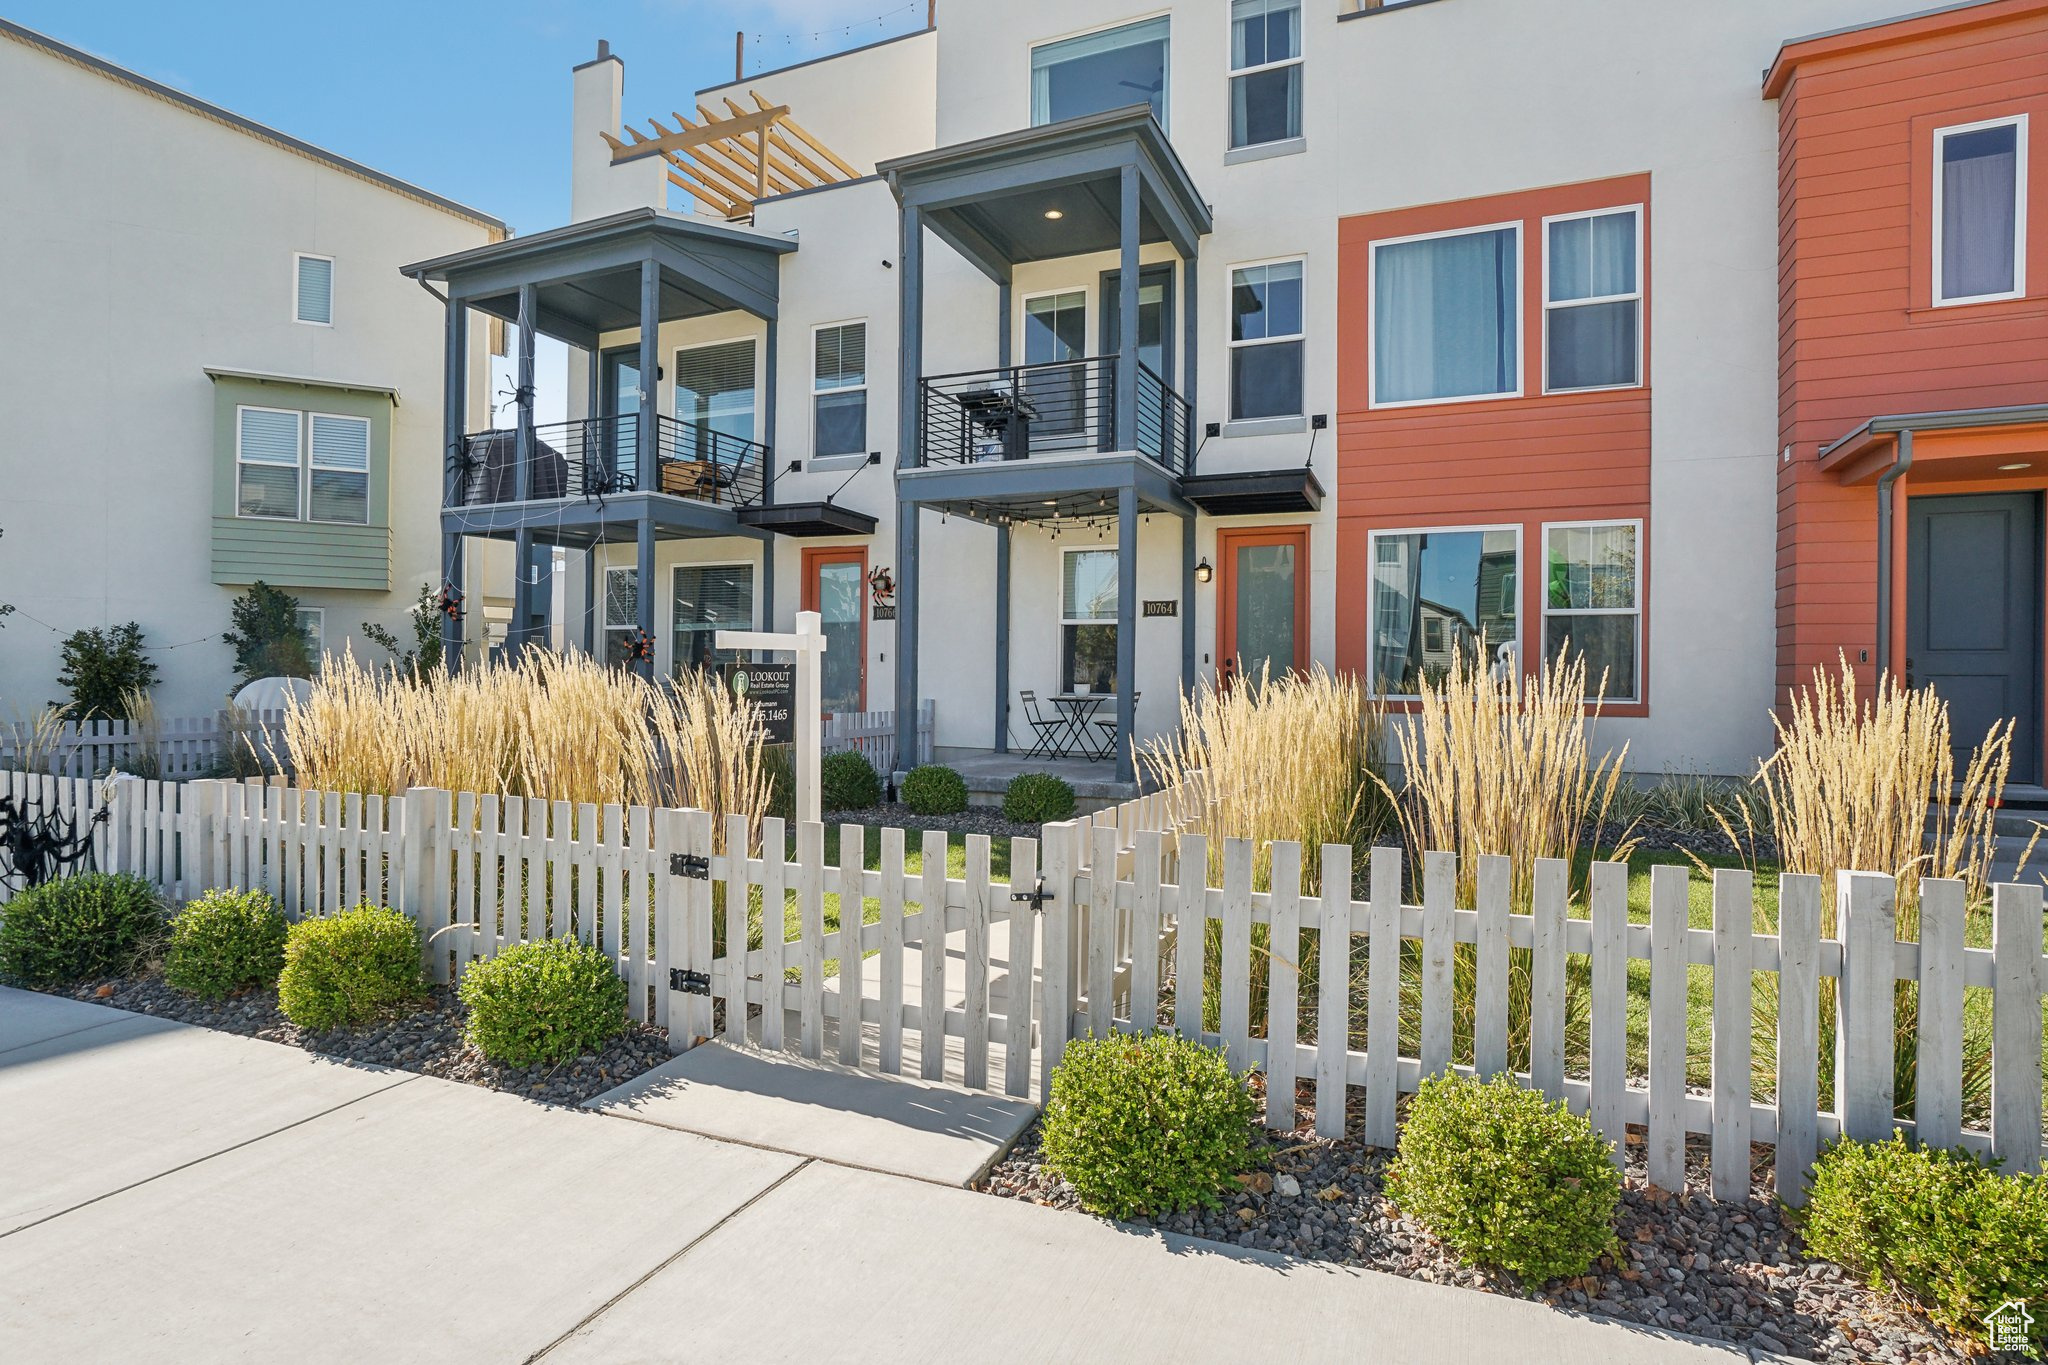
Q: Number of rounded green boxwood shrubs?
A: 10